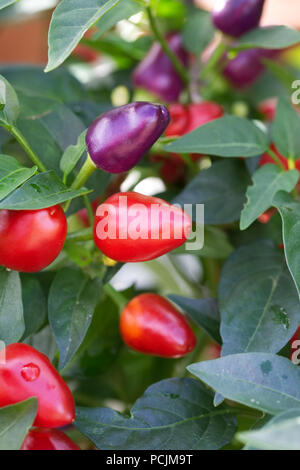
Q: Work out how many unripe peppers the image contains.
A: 4